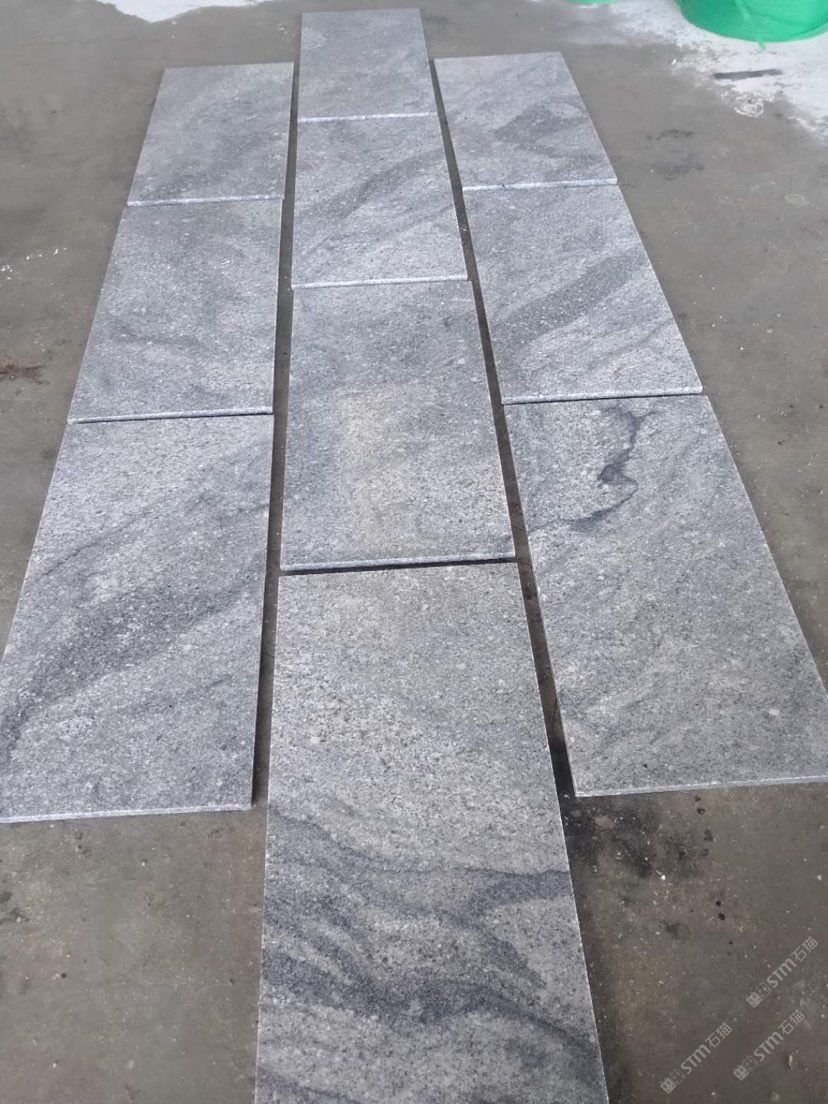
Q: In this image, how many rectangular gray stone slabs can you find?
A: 10